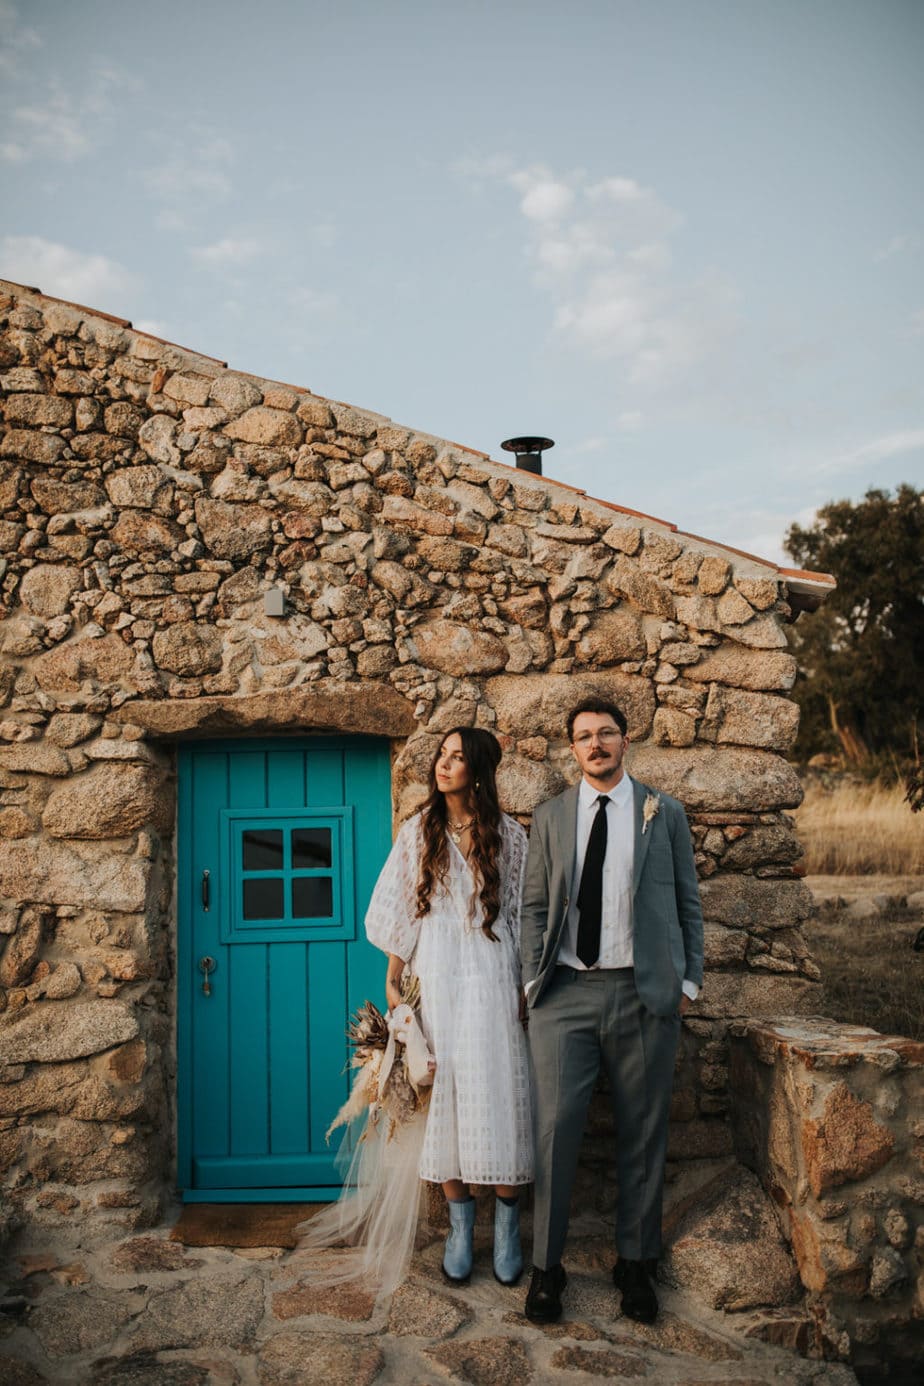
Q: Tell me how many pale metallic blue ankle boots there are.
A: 2